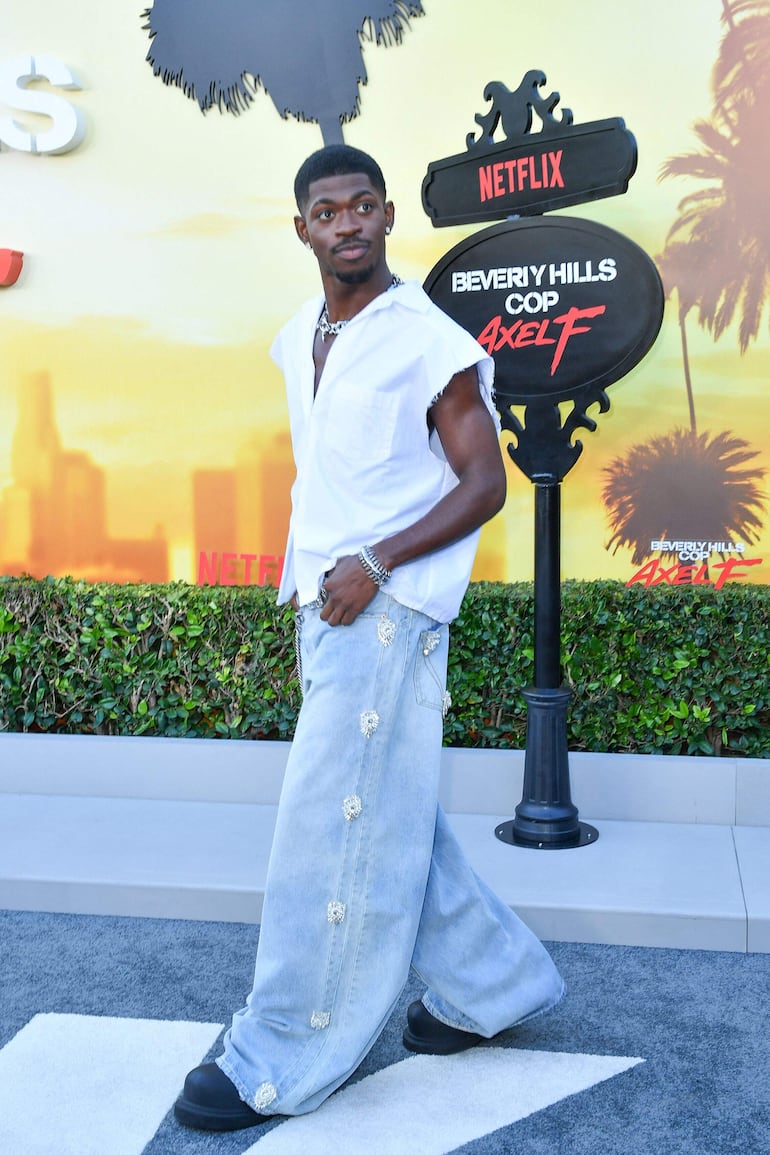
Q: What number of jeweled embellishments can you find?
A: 8